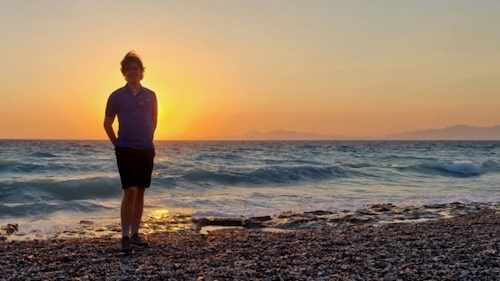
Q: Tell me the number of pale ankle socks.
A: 2